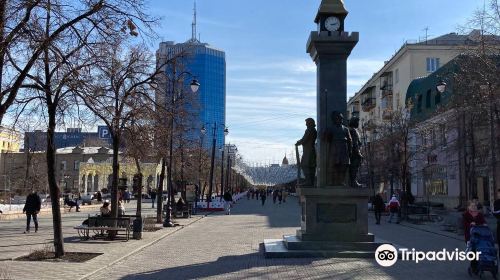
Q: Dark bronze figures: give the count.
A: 3